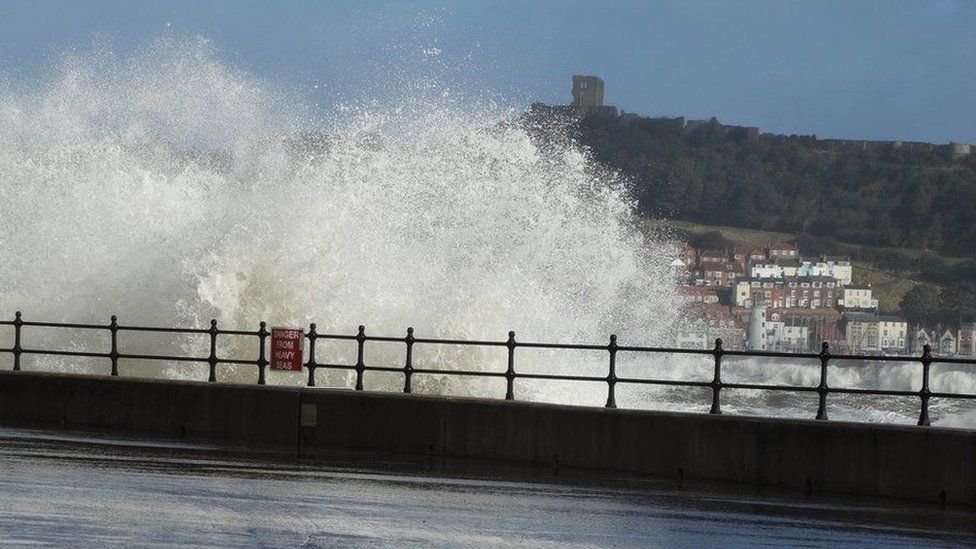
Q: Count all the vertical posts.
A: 12